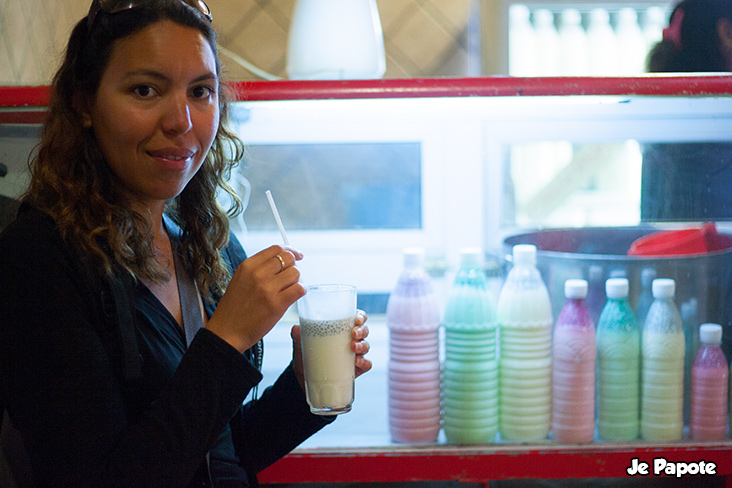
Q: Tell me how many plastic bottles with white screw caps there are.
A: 7